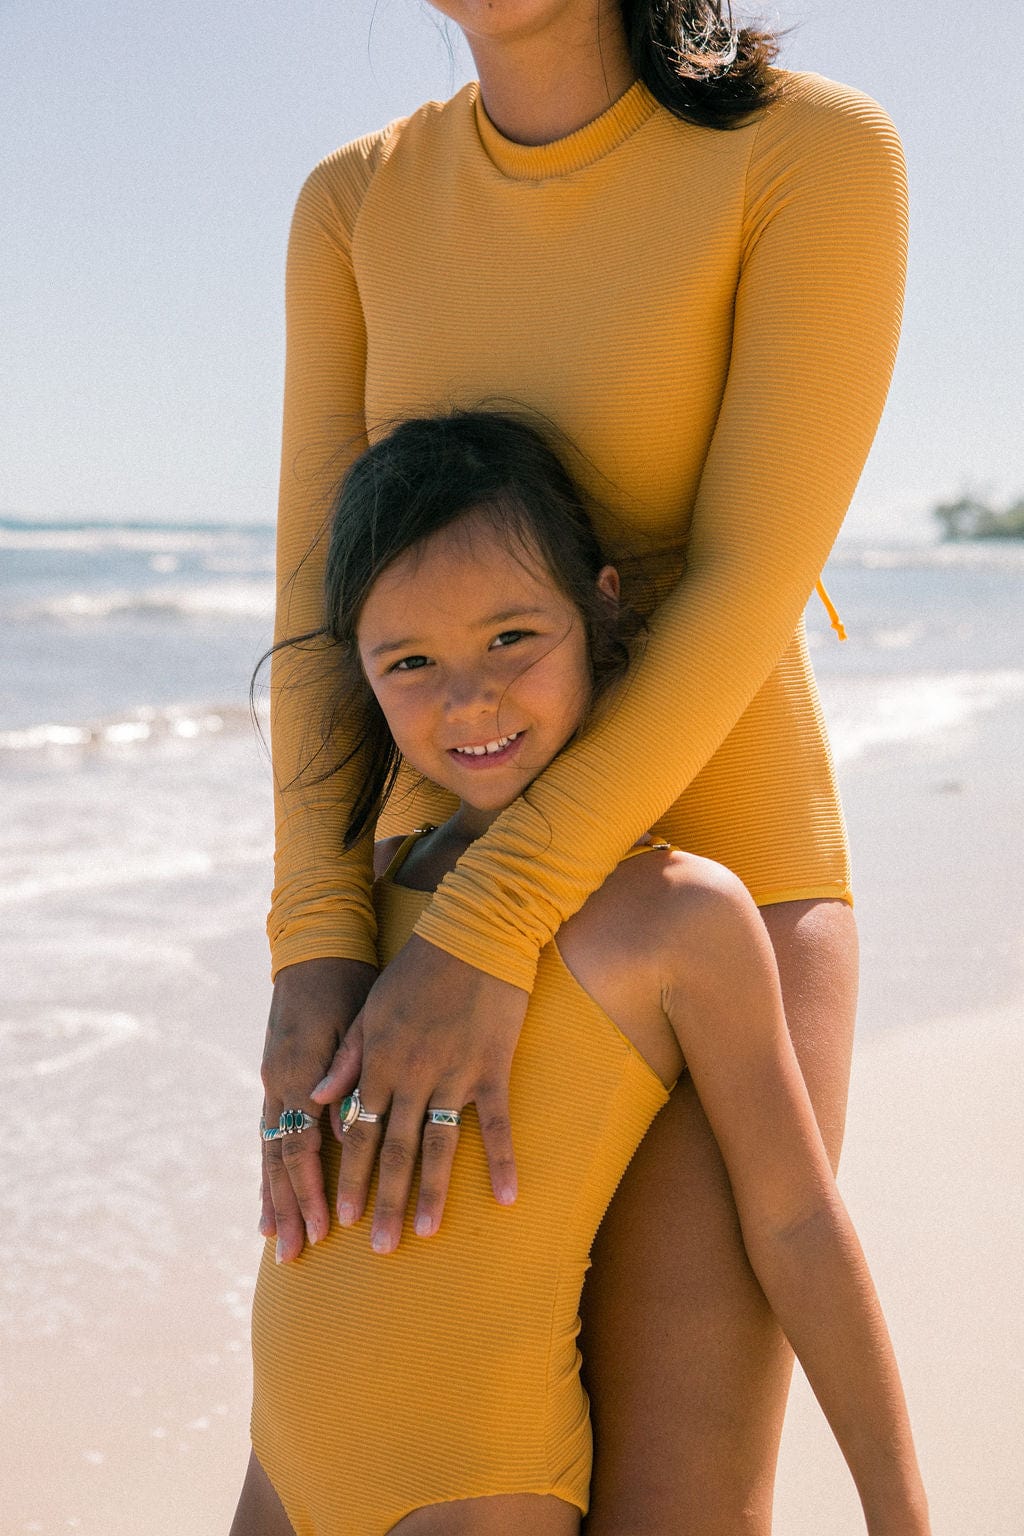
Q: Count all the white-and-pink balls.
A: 0